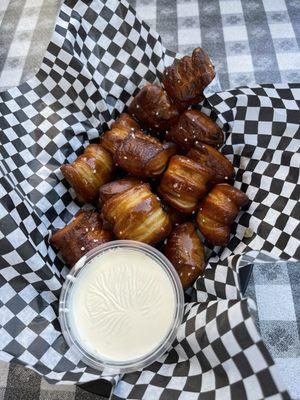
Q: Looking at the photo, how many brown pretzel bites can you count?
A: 12